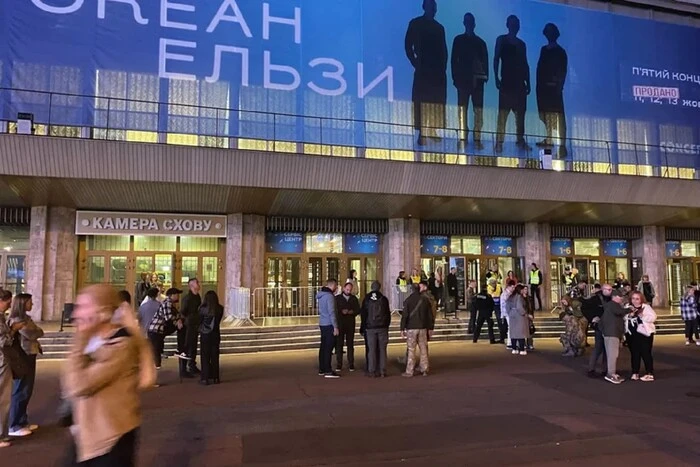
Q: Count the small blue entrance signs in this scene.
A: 7